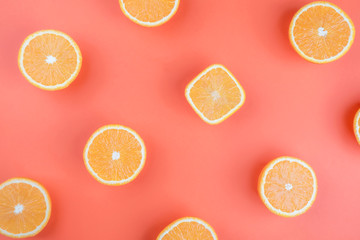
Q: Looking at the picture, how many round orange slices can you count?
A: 8